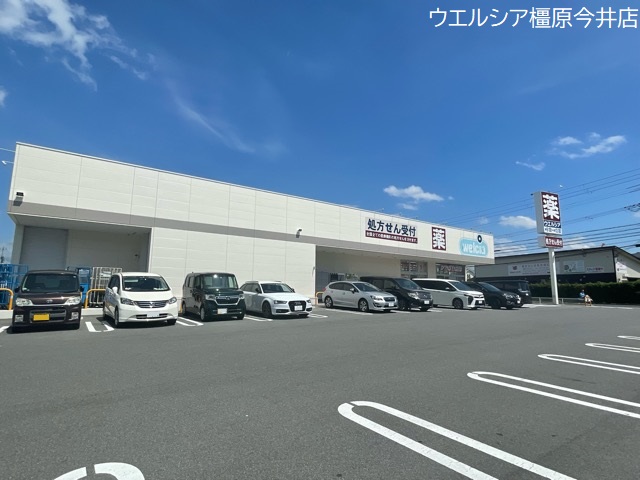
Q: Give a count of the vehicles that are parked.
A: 9